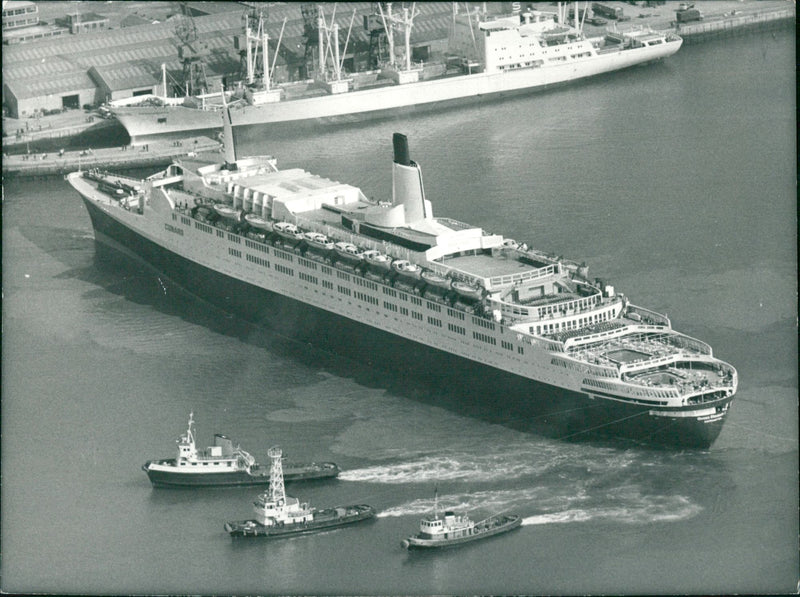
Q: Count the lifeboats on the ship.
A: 9